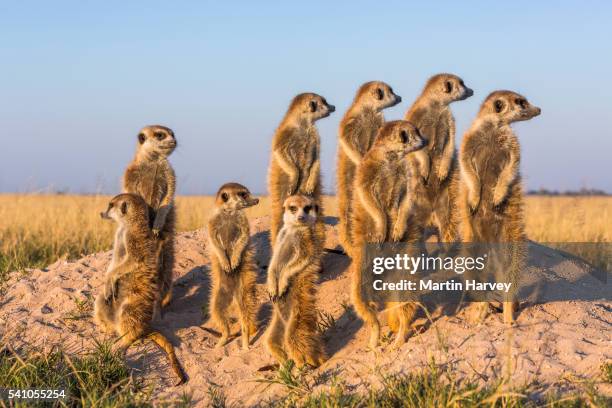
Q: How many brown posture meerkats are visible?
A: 9